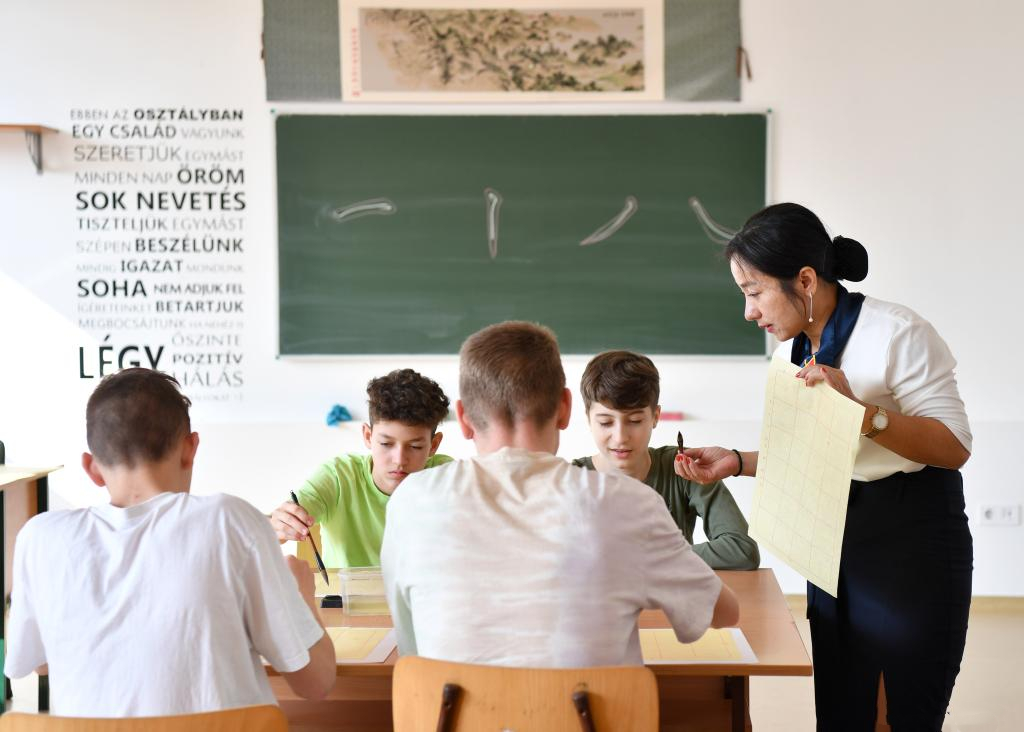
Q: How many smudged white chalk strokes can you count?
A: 4